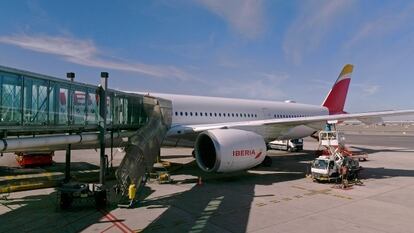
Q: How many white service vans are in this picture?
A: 2